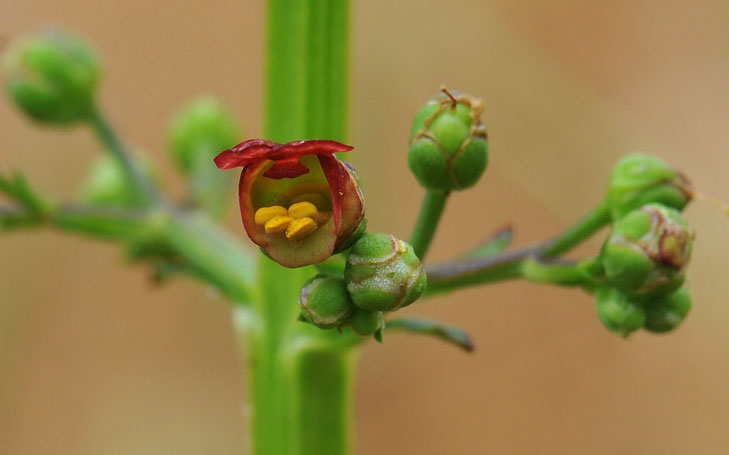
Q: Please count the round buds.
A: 11